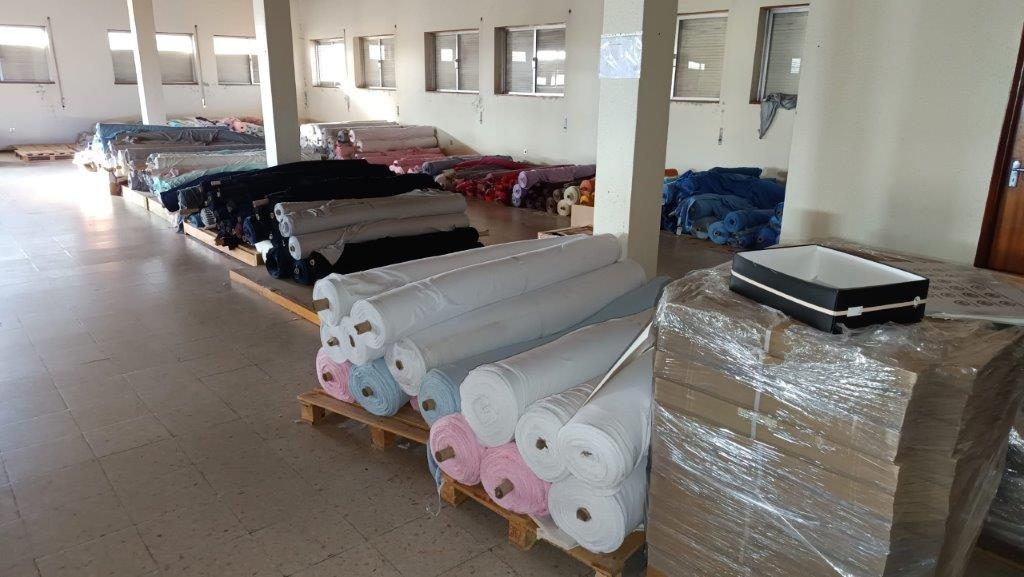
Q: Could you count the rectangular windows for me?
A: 9